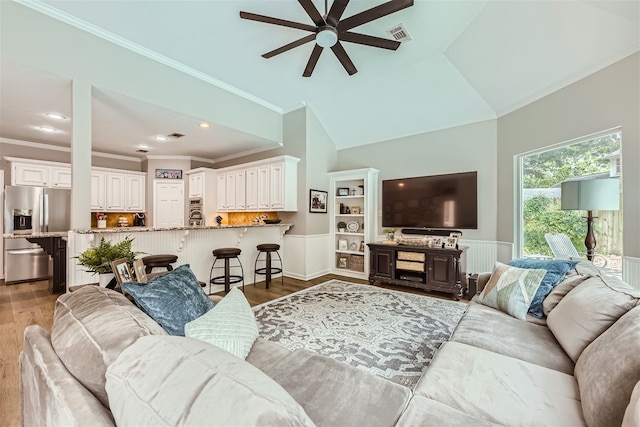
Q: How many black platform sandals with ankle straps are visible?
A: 0